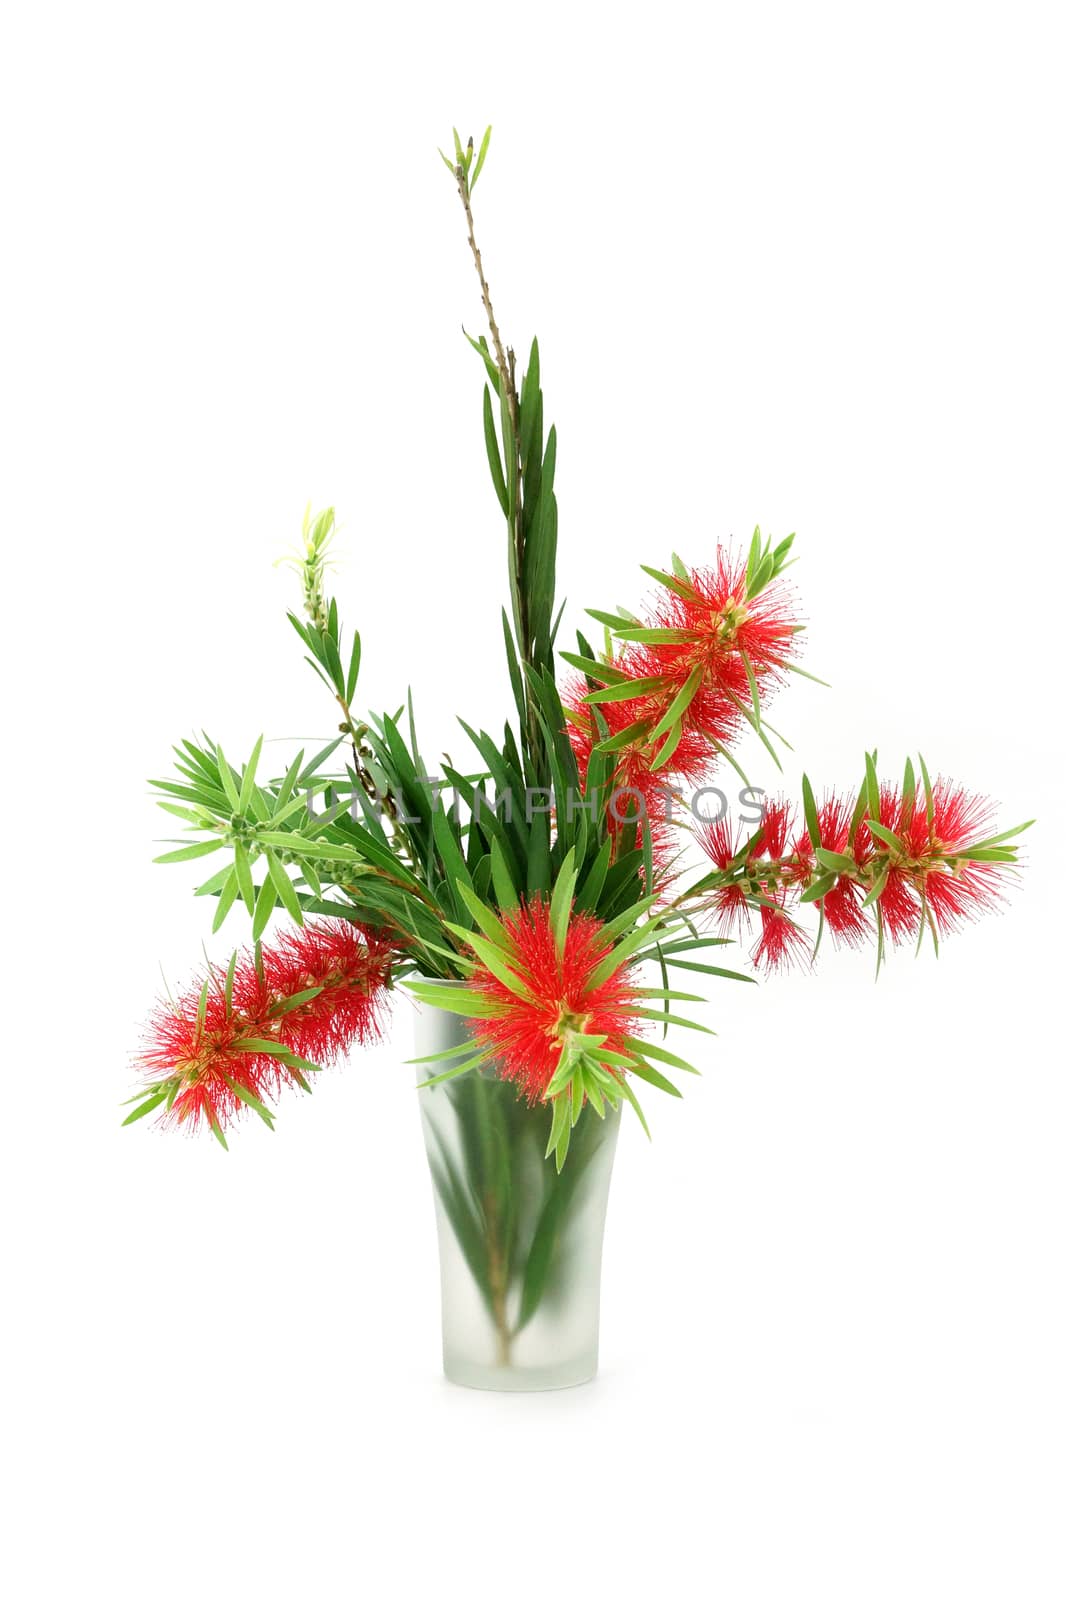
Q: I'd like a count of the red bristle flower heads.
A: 4